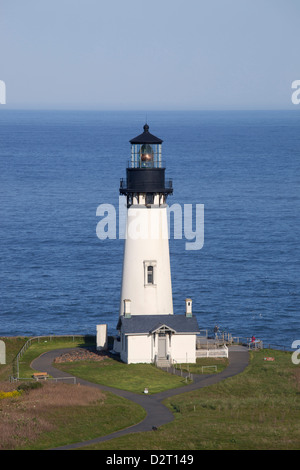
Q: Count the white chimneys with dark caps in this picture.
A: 2